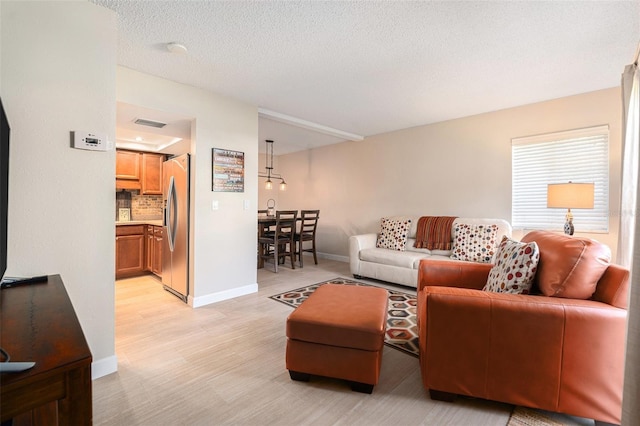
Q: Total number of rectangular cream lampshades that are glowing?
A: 1